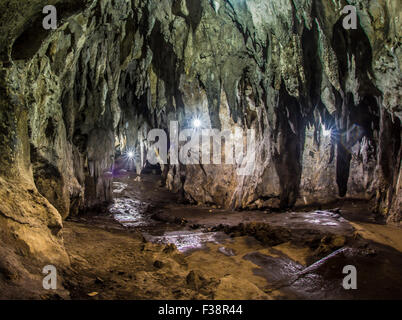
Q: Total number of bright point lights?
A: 3